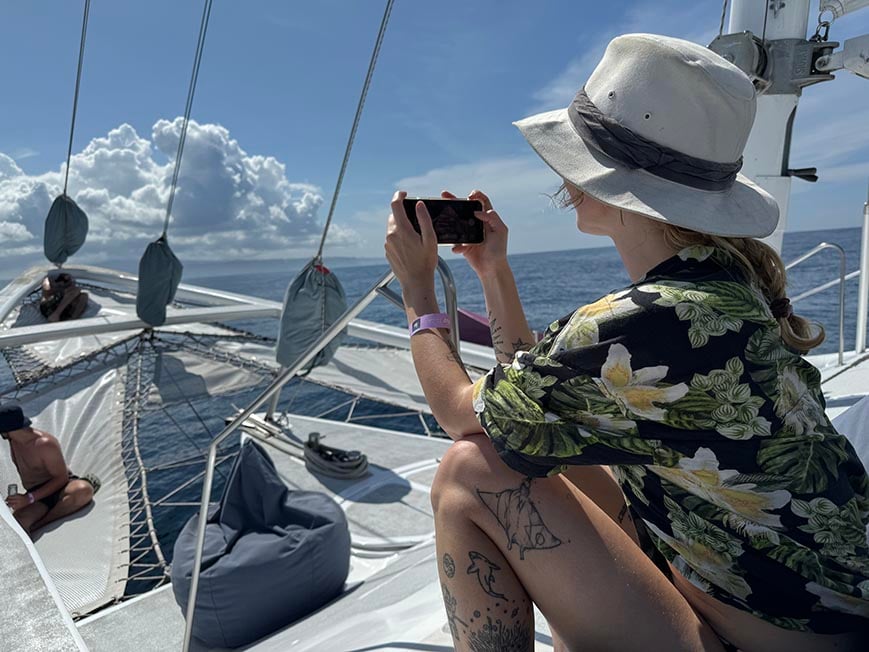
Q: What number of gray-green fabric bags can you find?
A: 3